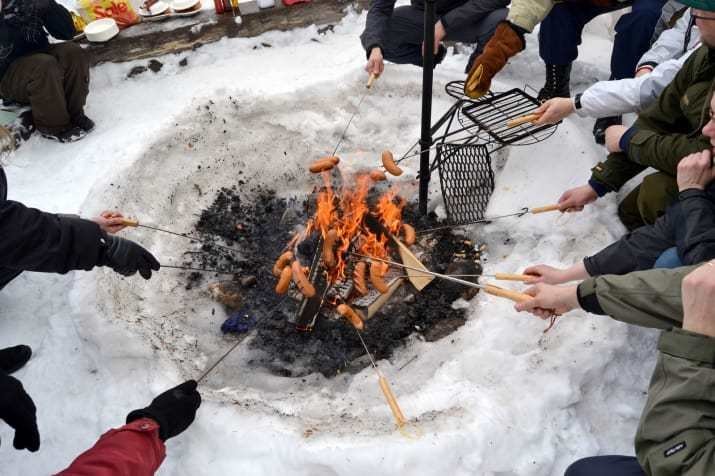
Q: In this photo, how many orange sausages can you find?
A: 11